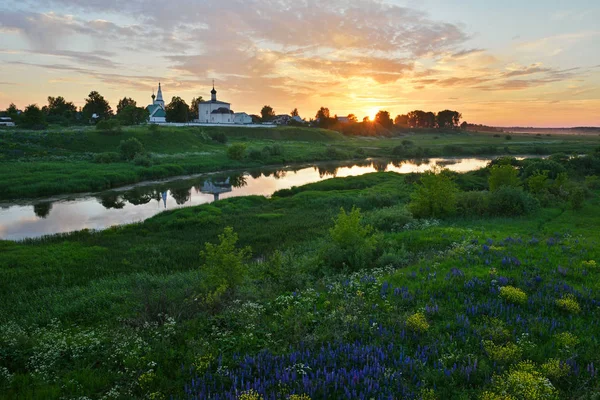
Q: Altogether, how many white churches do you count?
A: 2